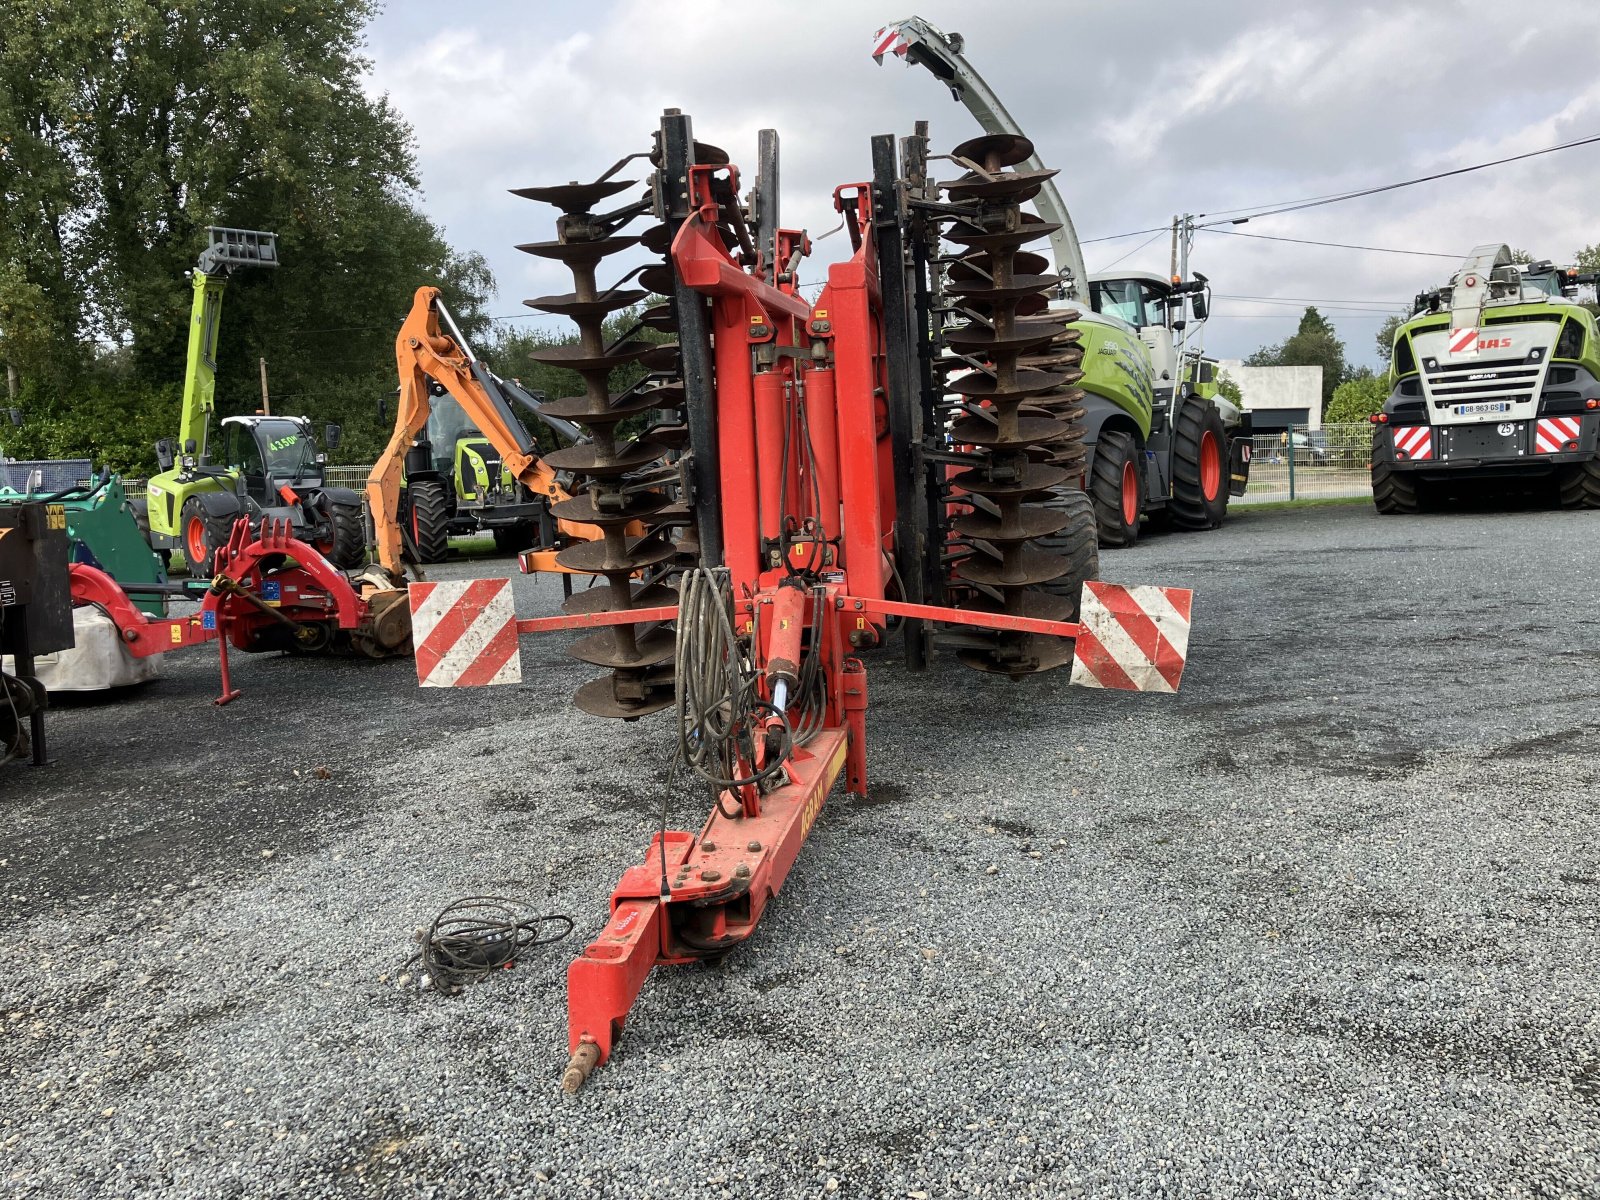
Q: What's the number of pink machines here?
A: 0